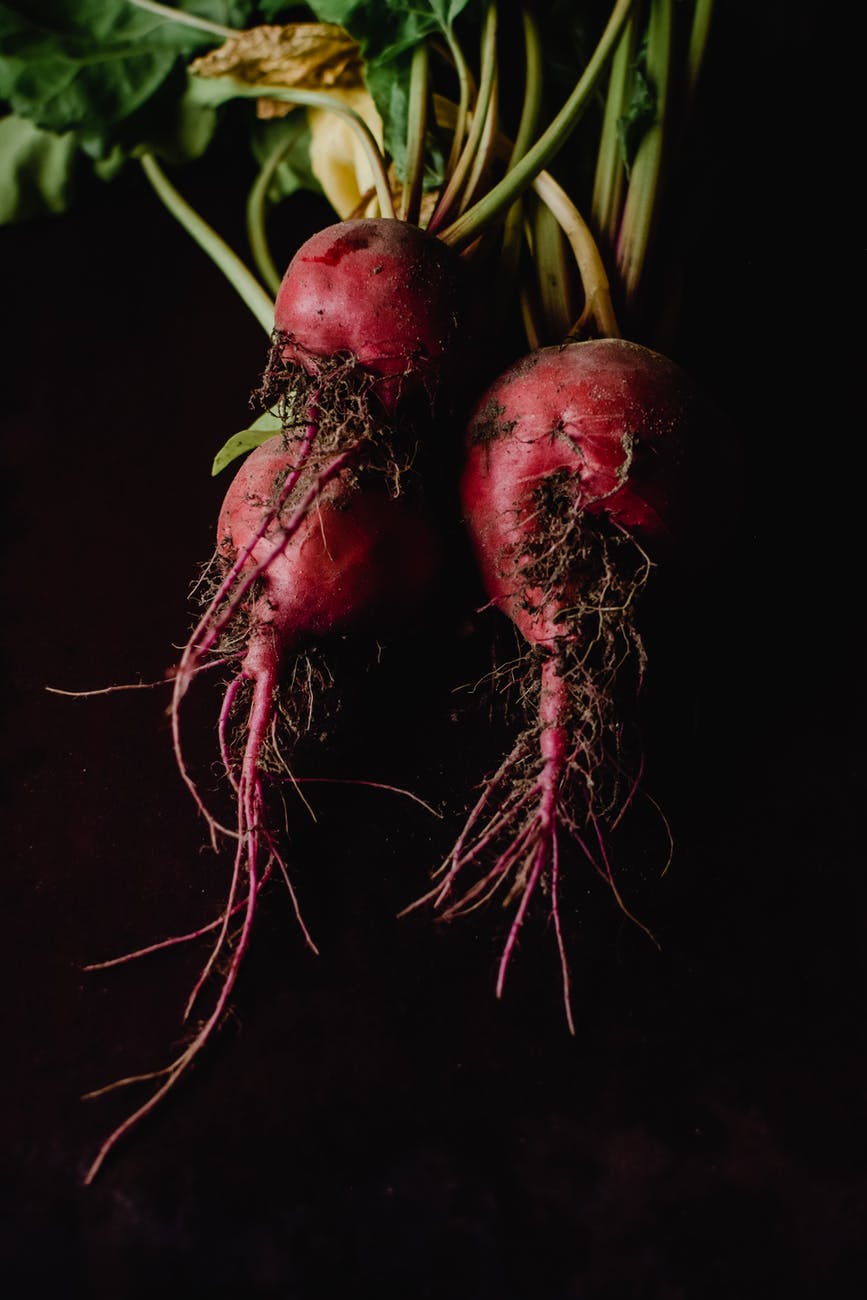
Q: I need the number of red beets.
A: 3